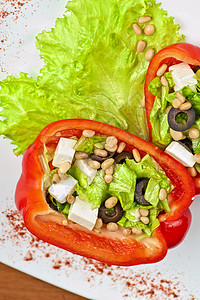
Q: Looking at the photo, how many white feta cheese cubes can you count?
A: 6